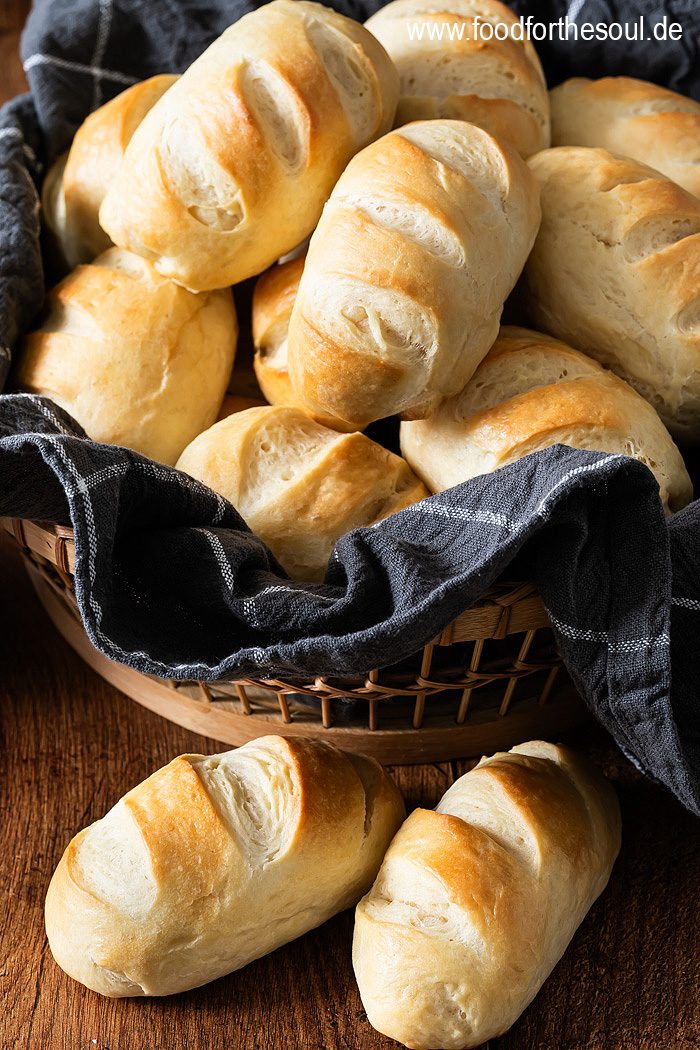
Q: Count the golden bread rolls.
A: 12